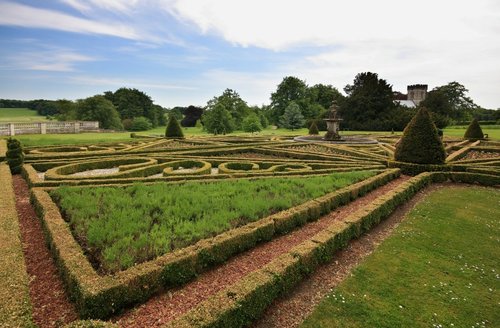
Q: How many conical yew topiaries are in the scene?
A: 4